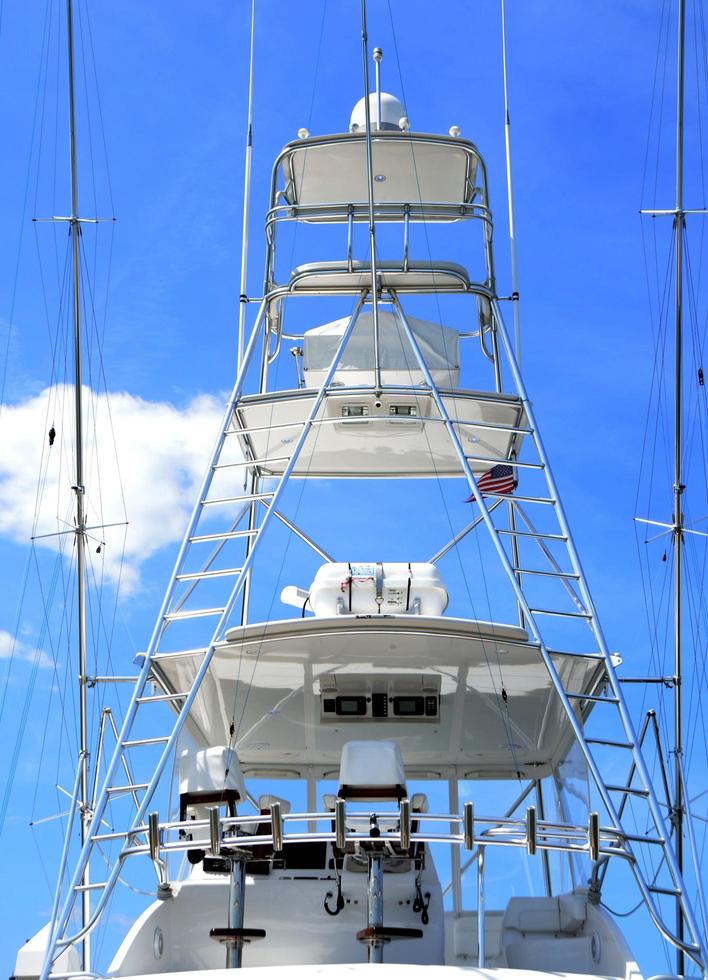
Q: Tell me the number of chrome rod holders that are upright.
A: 8